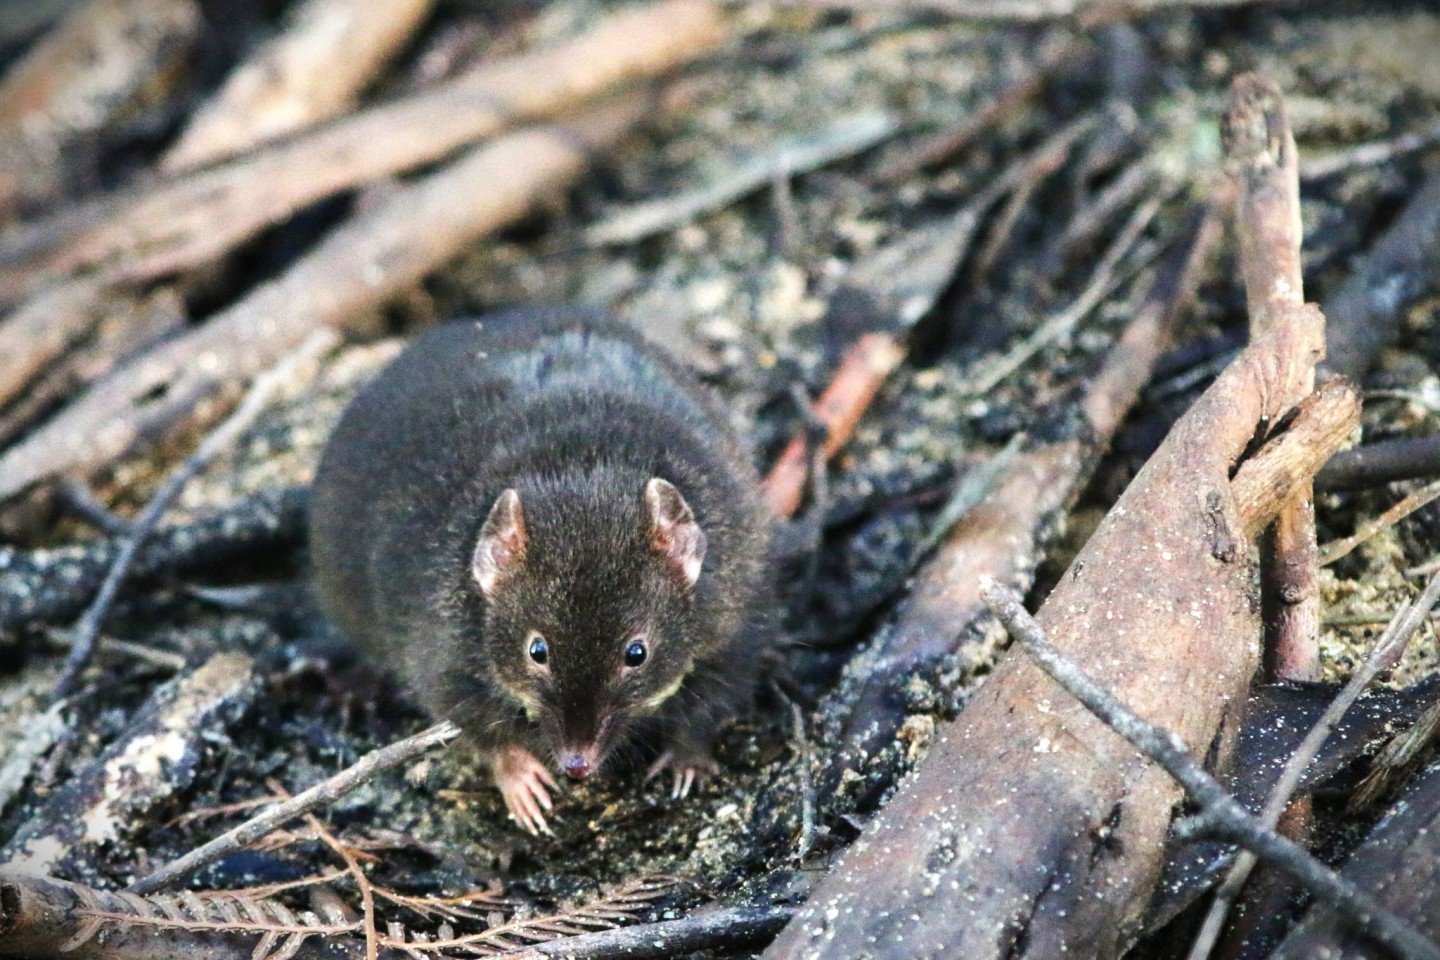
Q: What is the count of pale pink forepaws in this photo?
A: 2